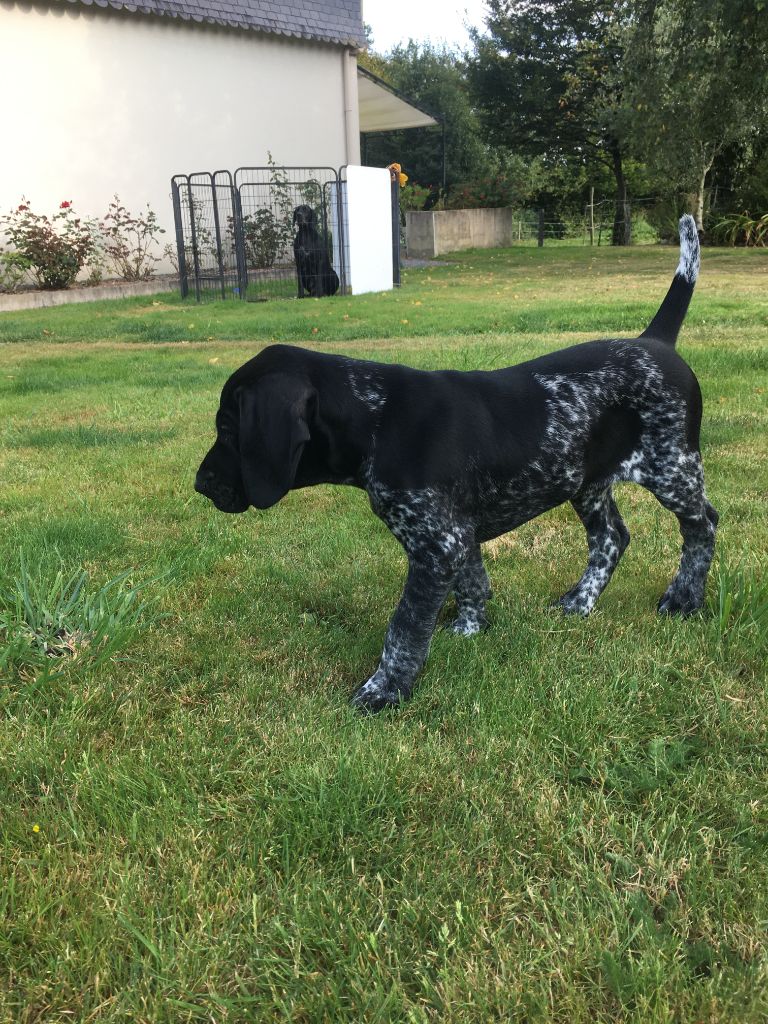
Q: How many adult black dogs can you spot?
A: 1